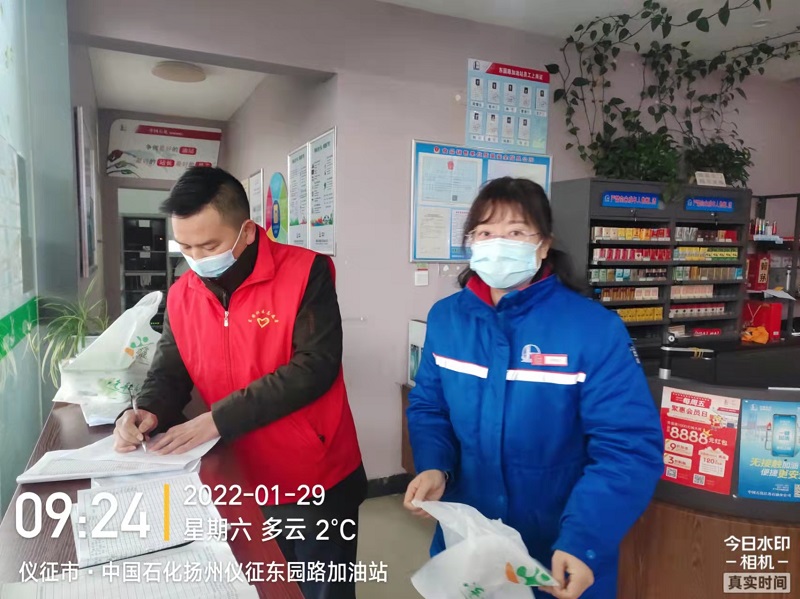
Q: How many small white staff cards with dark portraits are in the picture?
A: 9